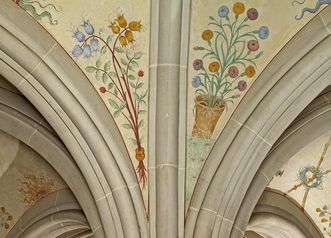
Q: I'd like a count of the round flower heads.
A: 12